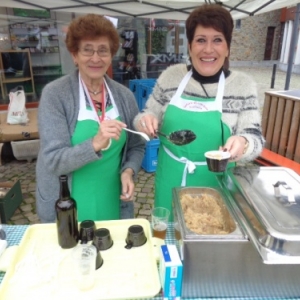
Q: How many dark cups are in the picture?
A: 5